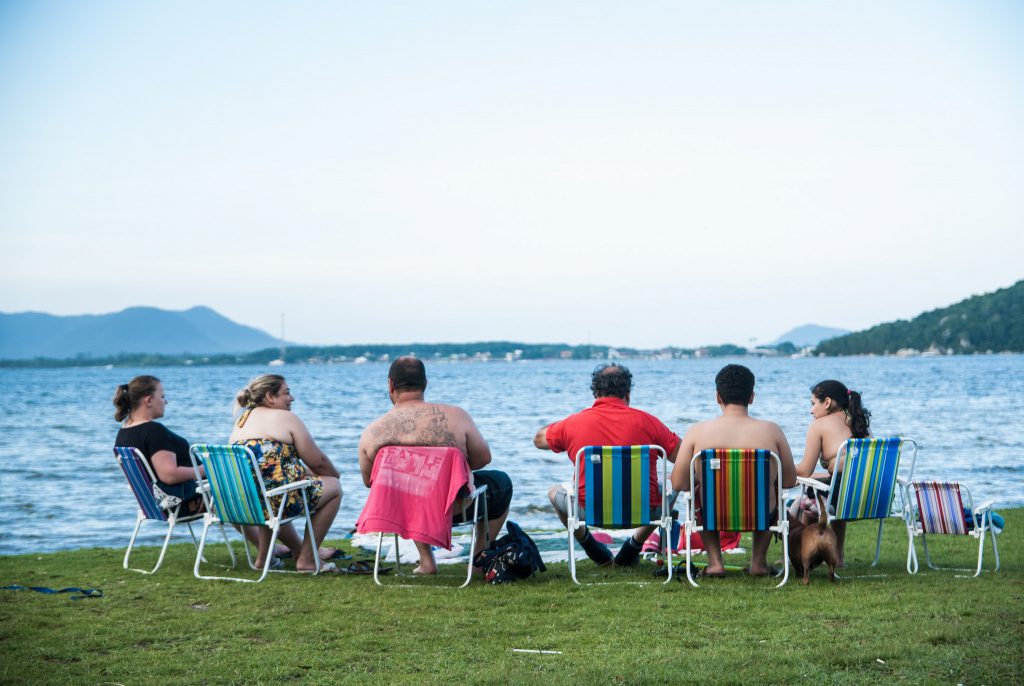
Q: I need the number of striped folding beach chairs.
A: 6